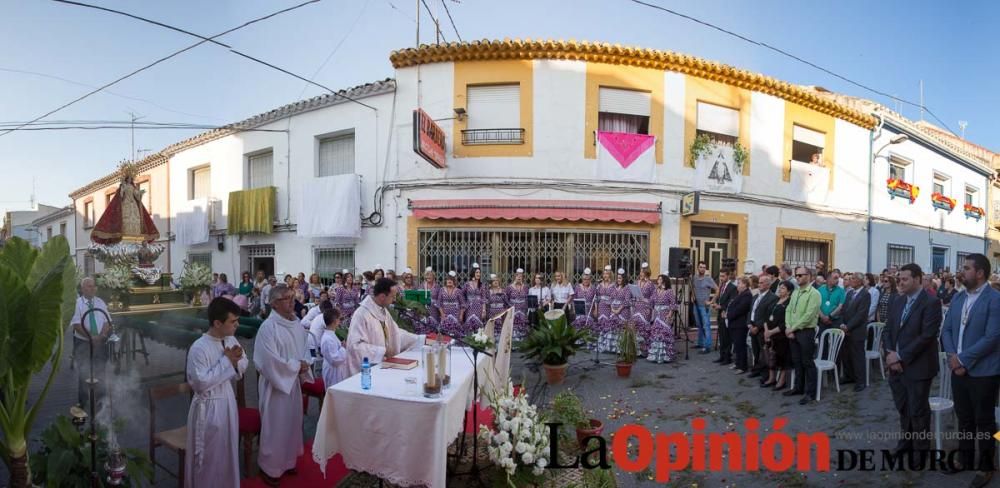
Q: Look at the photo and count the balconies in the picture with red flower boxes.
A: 3